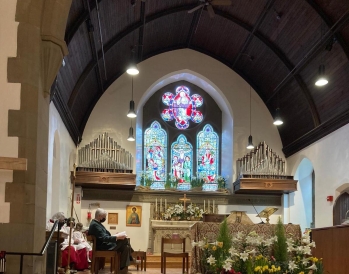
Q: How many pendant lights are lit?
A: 6